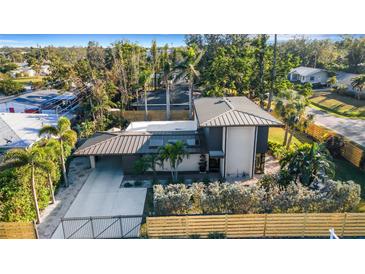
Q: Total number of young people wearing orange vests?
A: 0